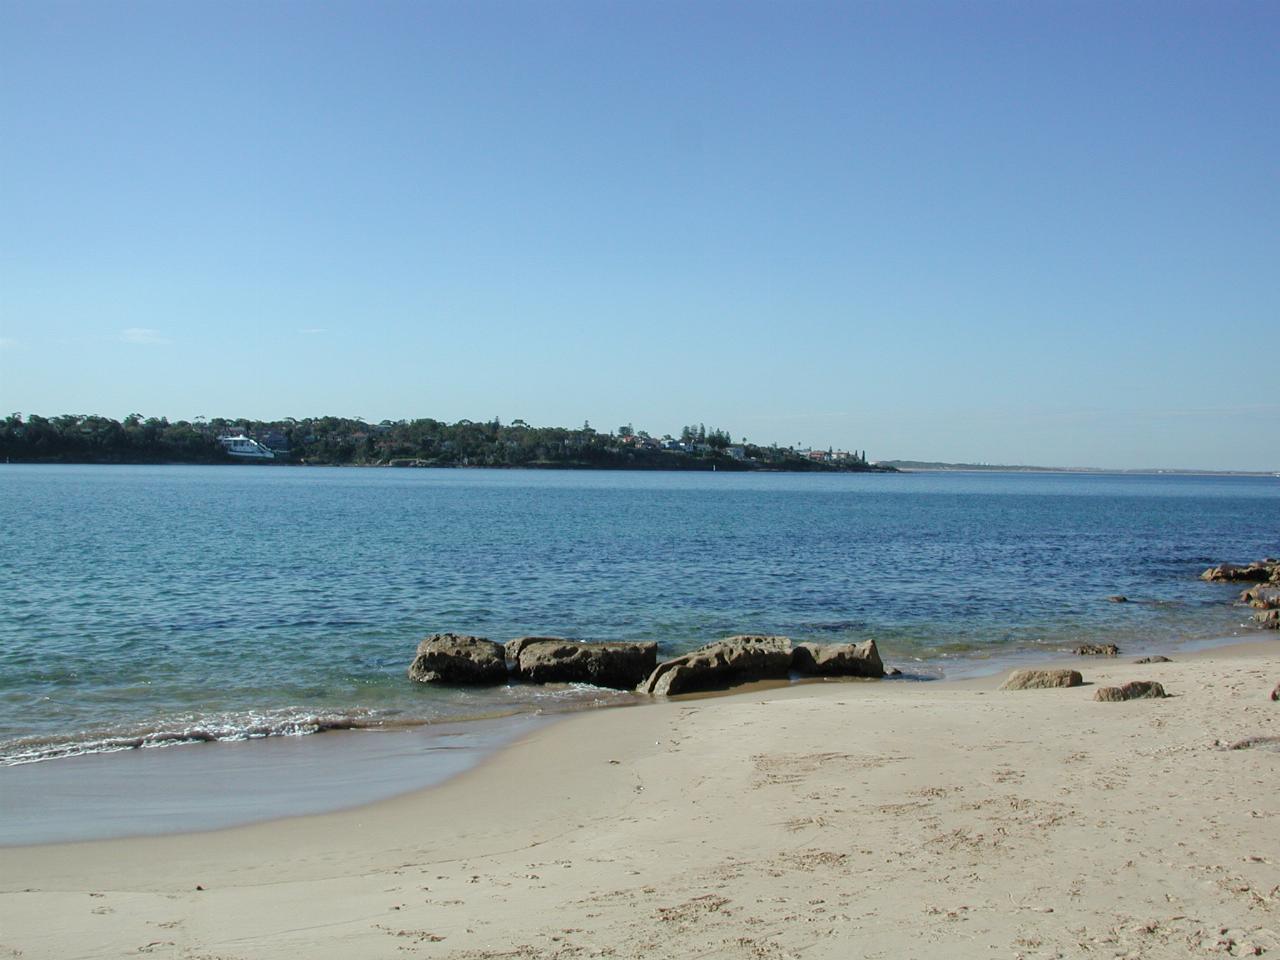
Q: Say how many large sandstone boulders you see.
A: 4